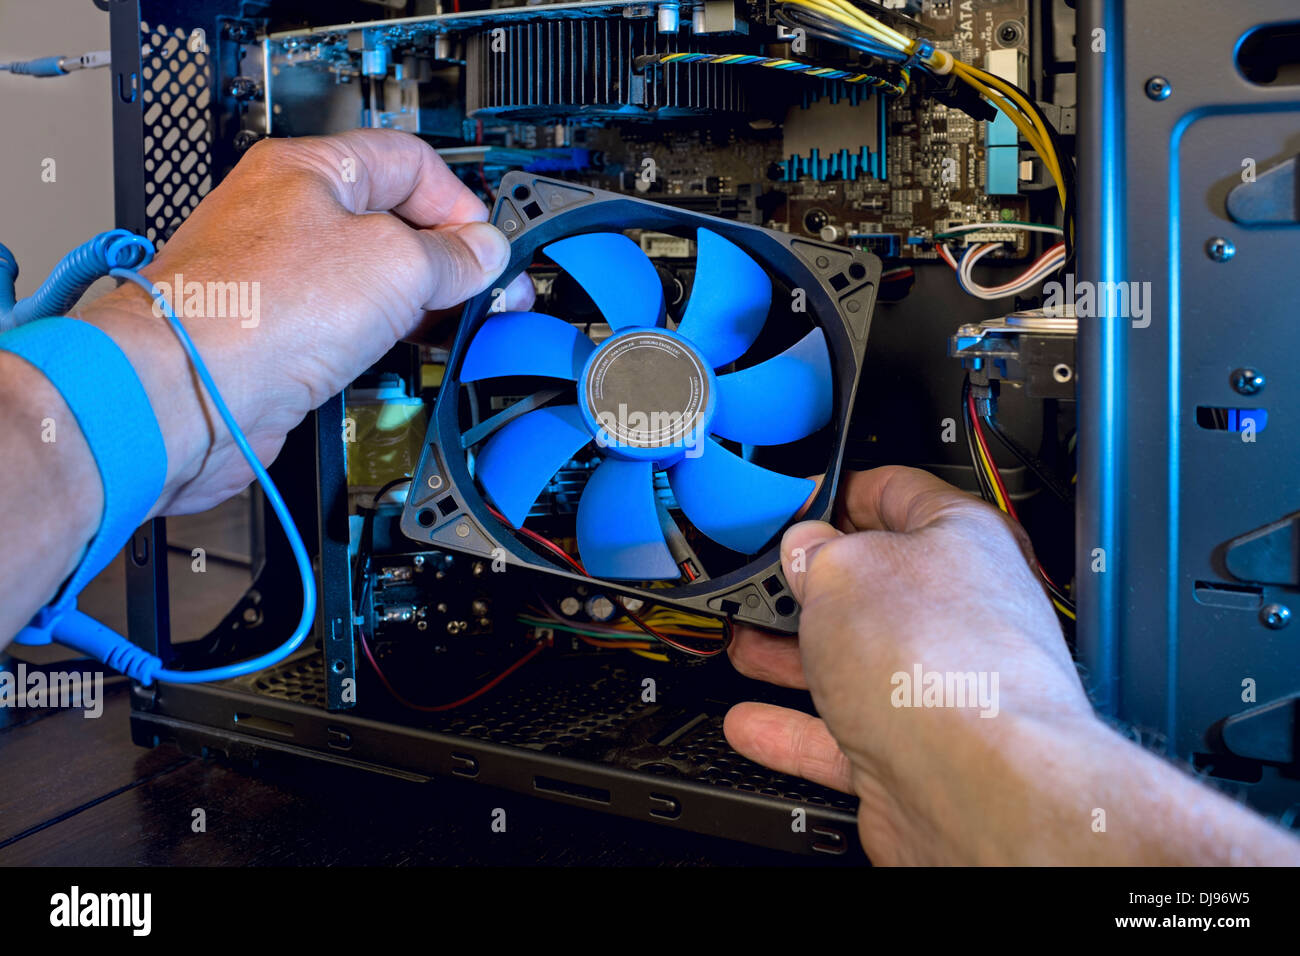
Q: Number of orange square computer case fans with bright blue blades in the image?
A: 0